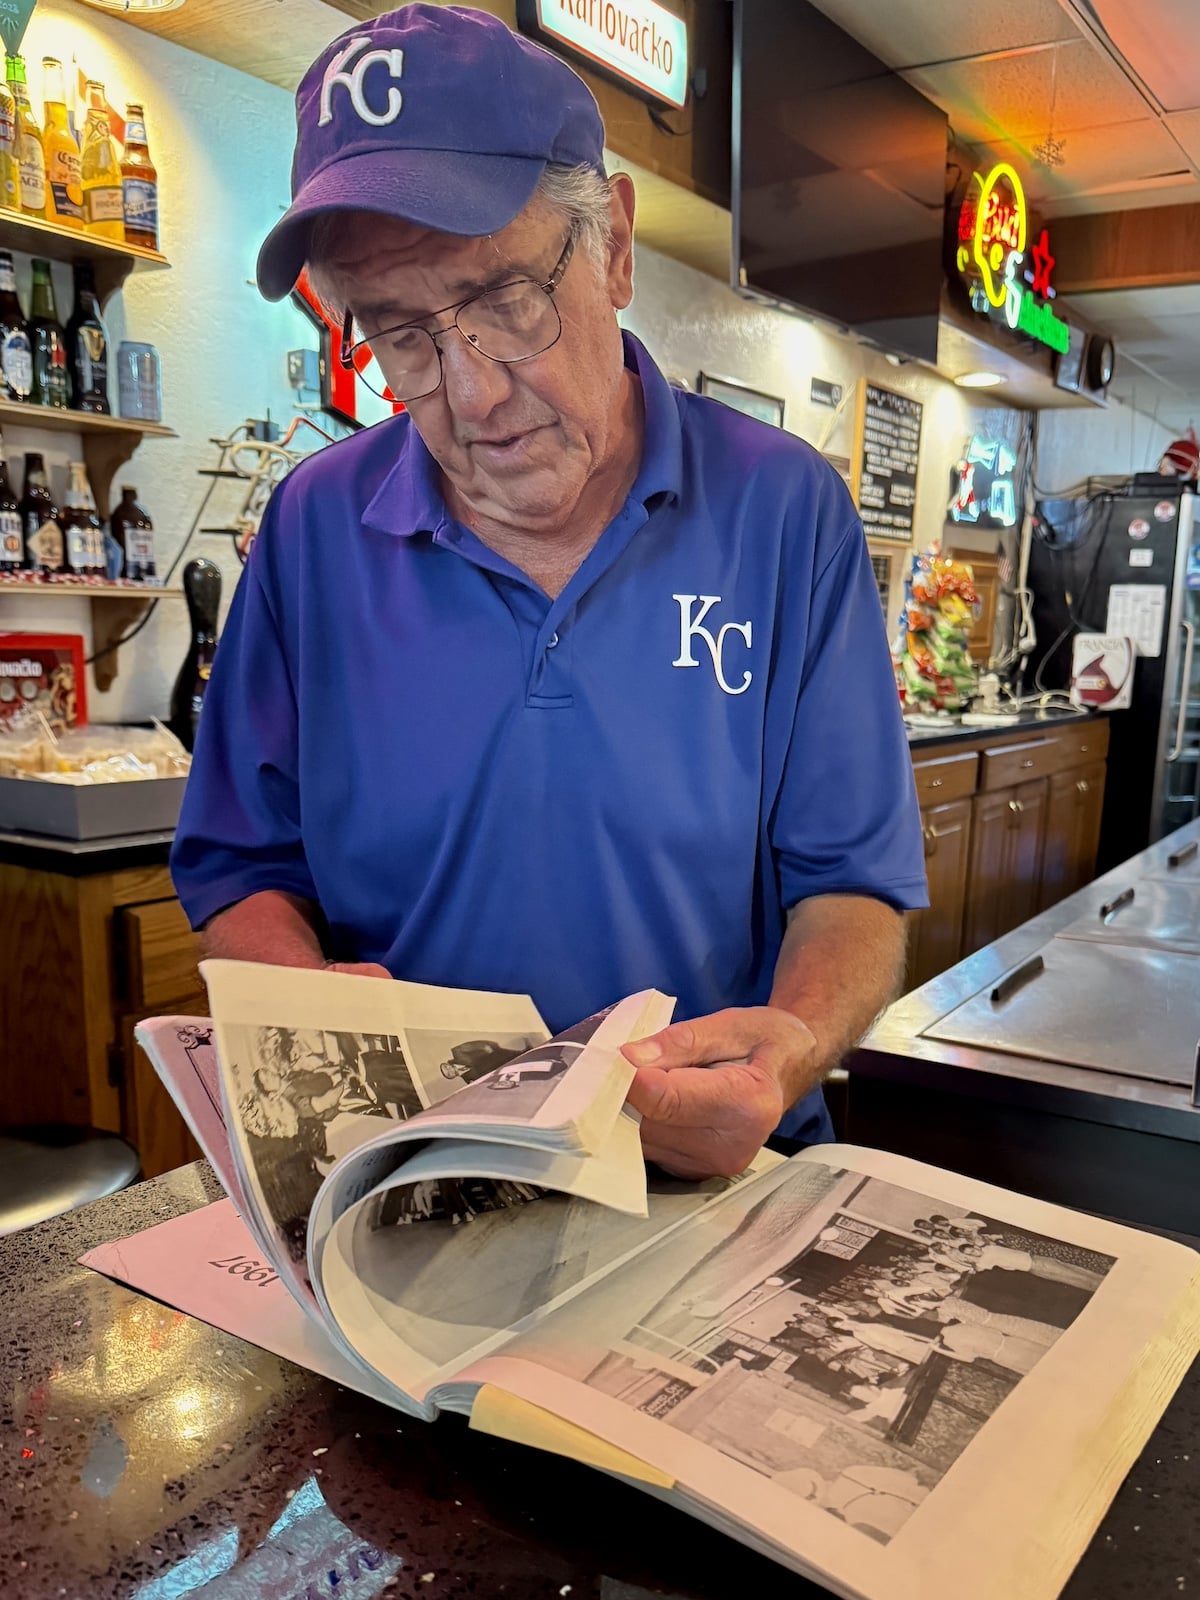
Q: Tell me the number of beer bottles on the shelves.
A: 12